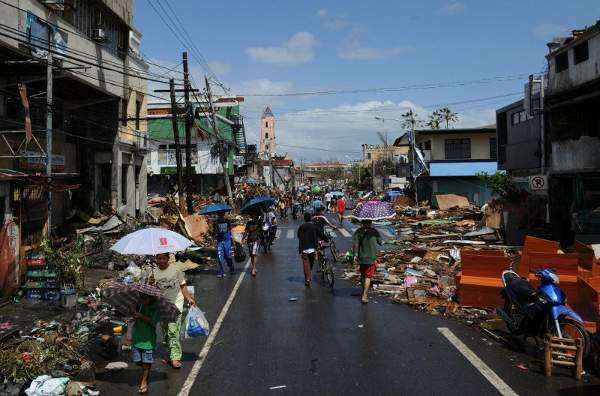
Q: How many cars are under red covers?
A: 0